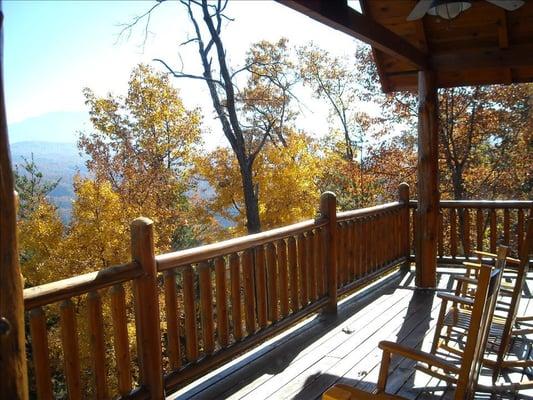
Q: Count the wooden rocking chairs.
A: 3